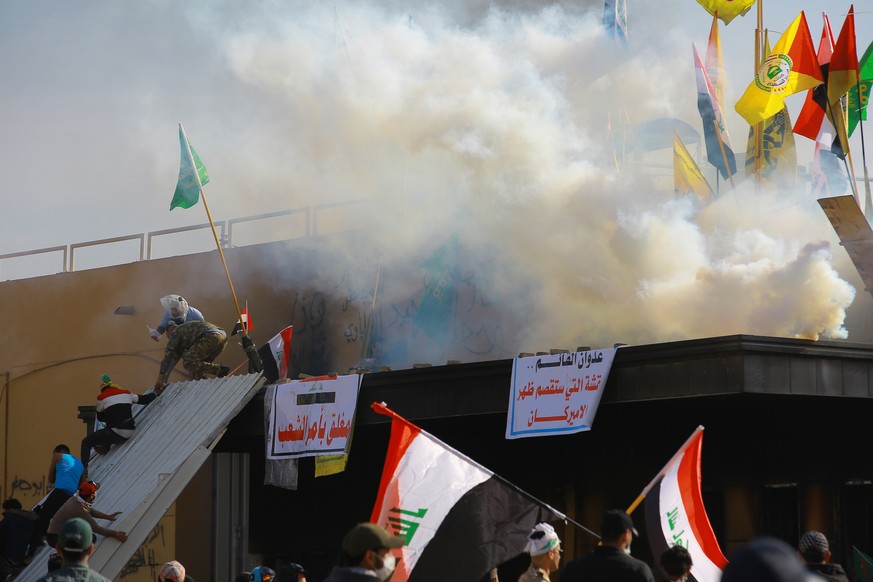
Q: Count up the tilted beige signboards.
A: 1